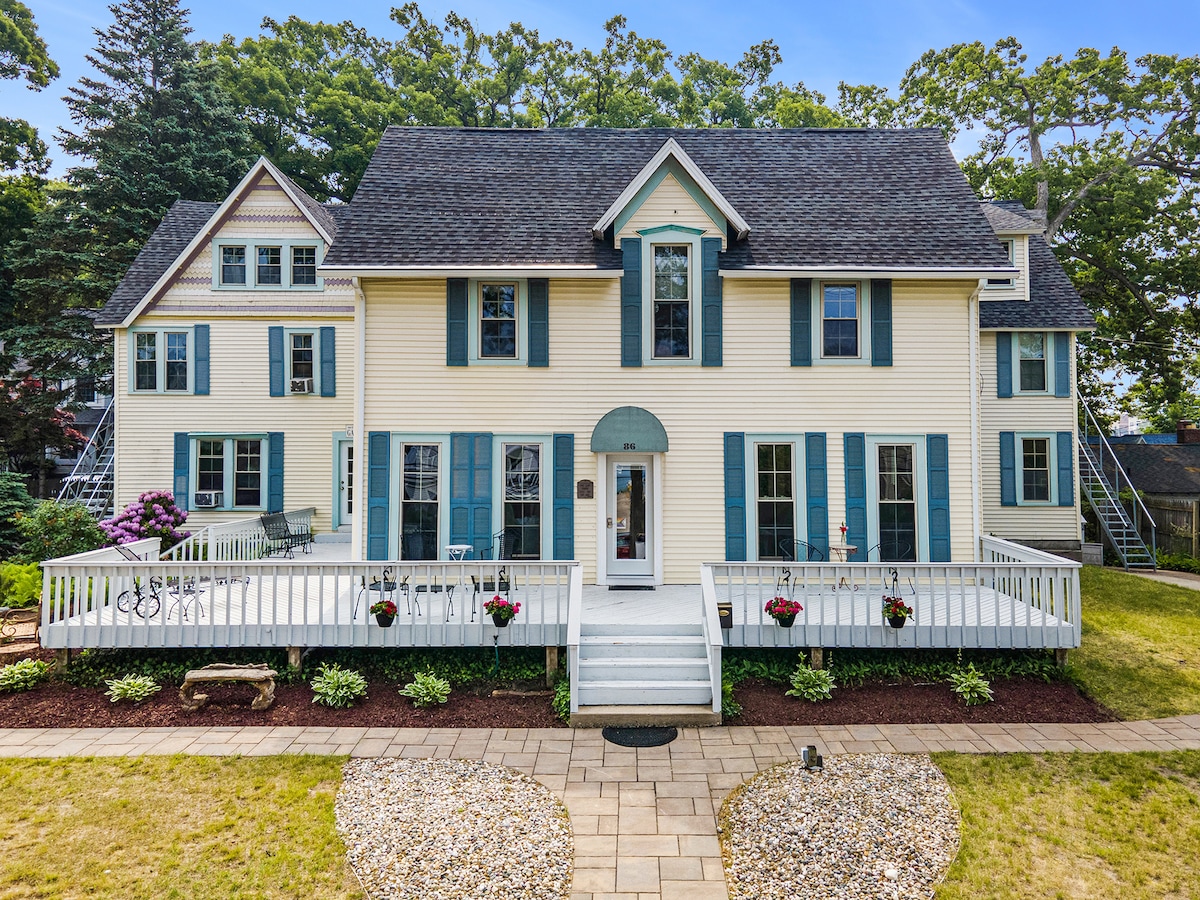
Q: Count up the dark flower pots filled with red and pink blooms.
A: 4